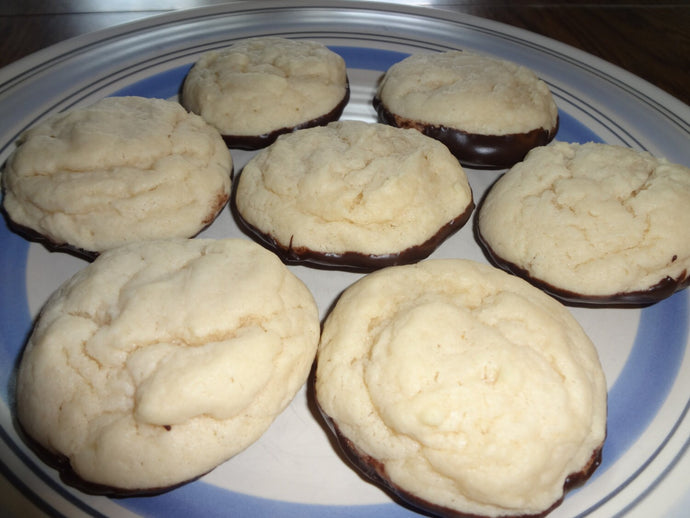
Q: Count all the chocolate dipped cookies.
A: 7